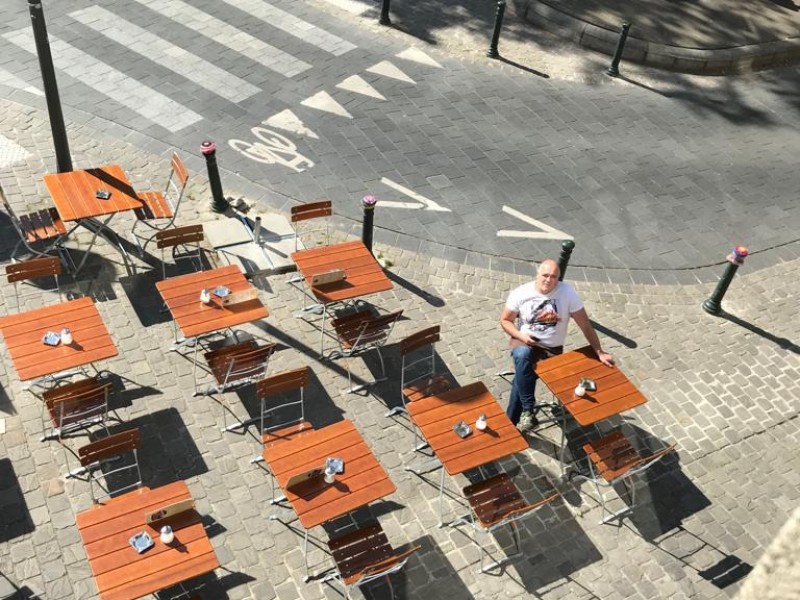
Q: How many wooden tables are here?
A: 8